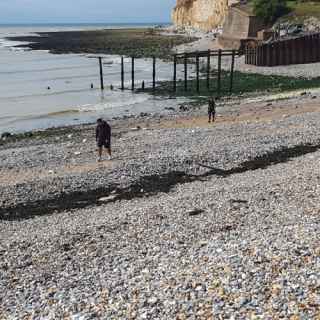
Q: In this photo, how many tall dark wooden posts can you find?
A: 10